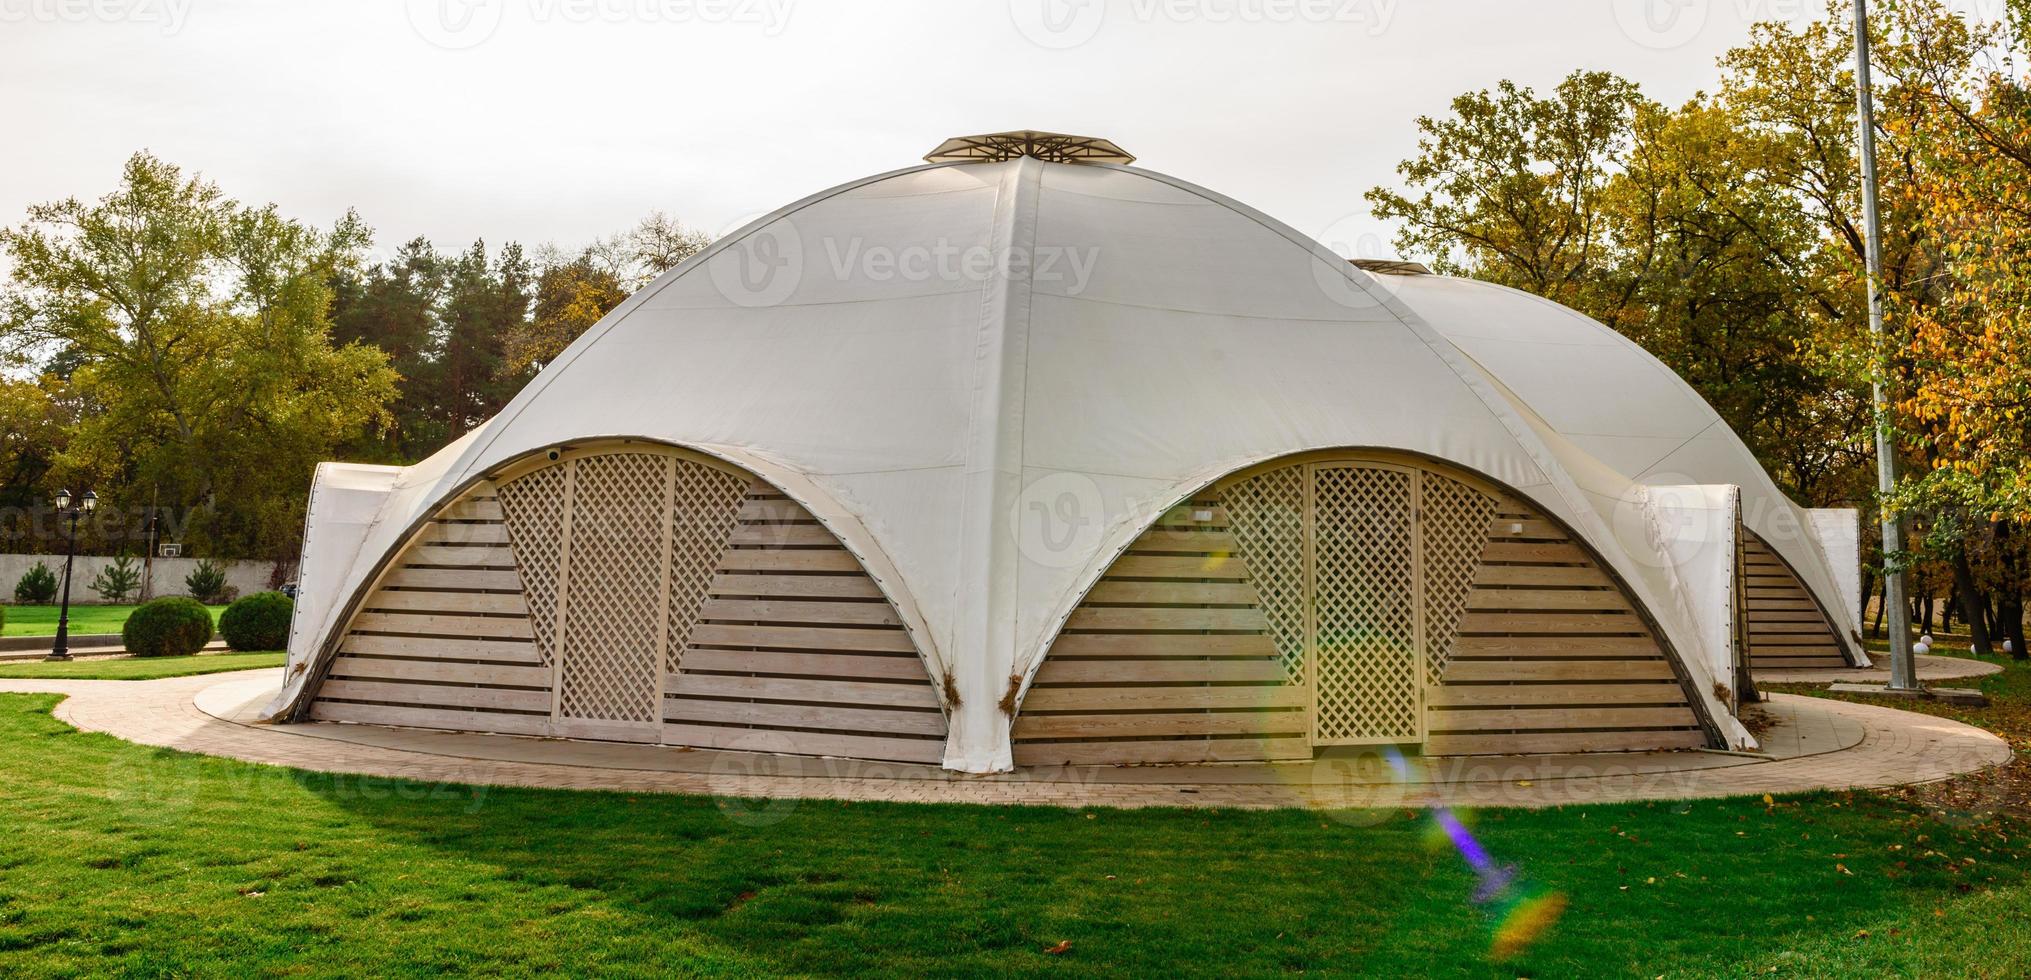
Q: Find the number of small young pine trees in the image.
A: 3